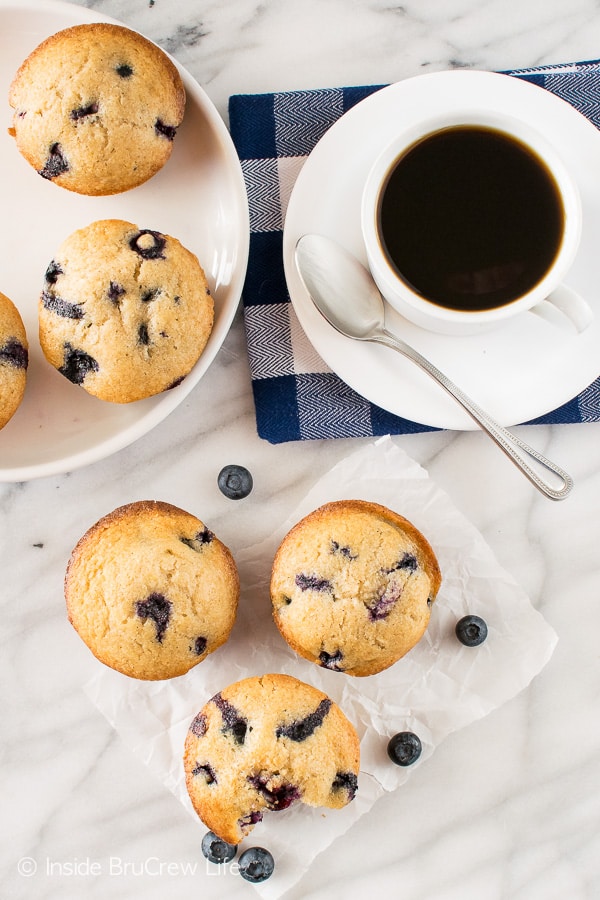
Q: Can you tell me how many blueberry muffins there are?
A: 6